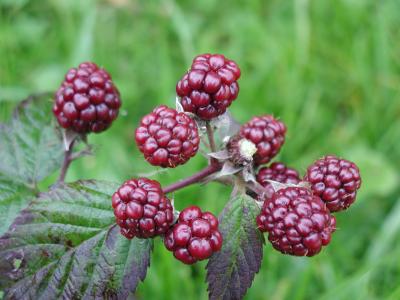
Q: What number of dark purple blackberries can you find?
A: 9